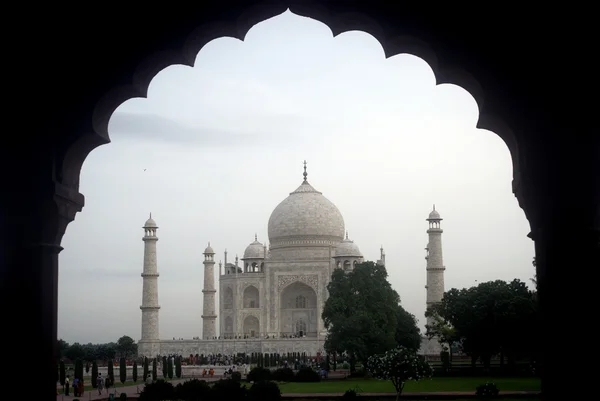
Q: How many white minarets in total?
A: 3